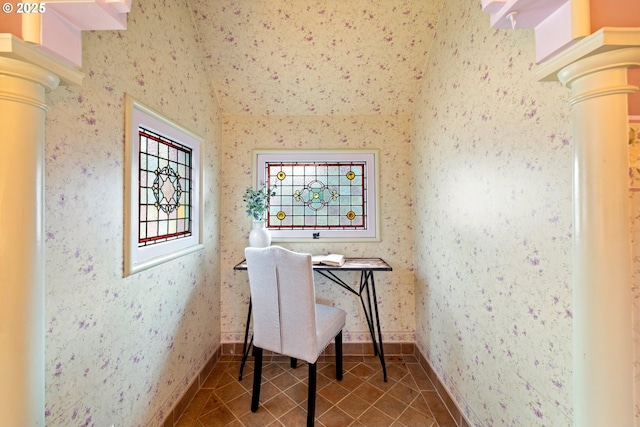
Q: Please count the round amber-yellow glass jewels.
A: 4